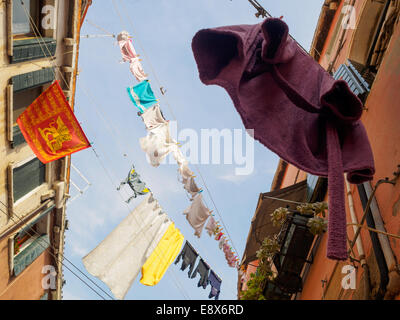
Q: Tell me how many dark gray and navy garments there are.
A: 3